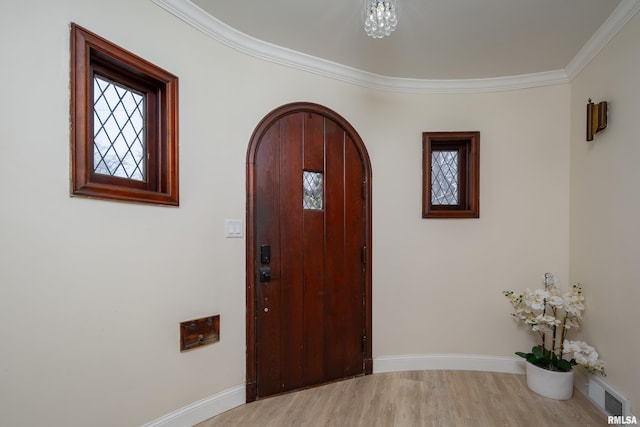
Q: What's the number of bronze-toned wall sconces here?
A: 1